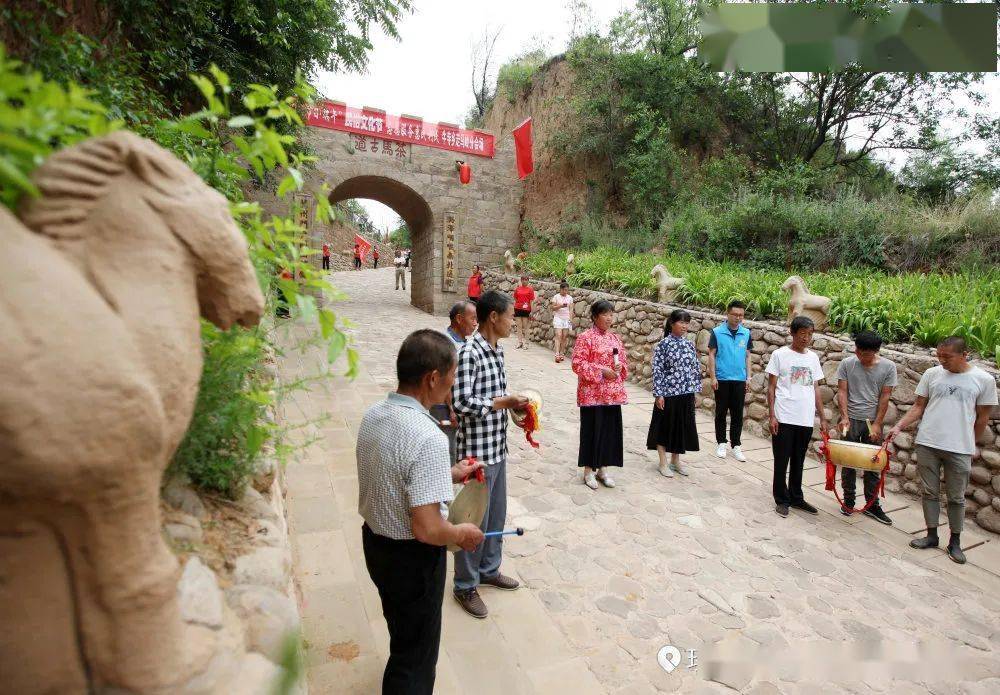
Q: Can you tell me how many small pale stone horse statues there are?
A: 4